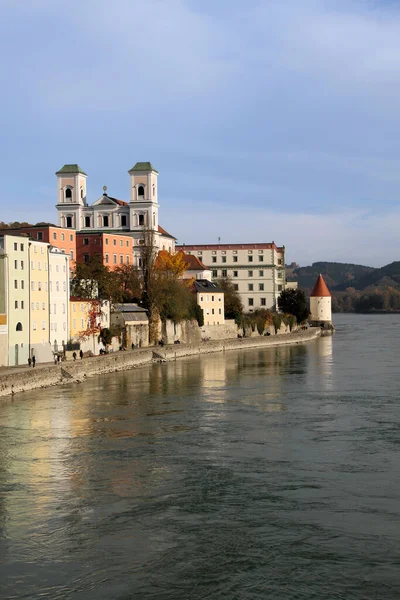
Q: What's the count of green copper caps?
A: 2